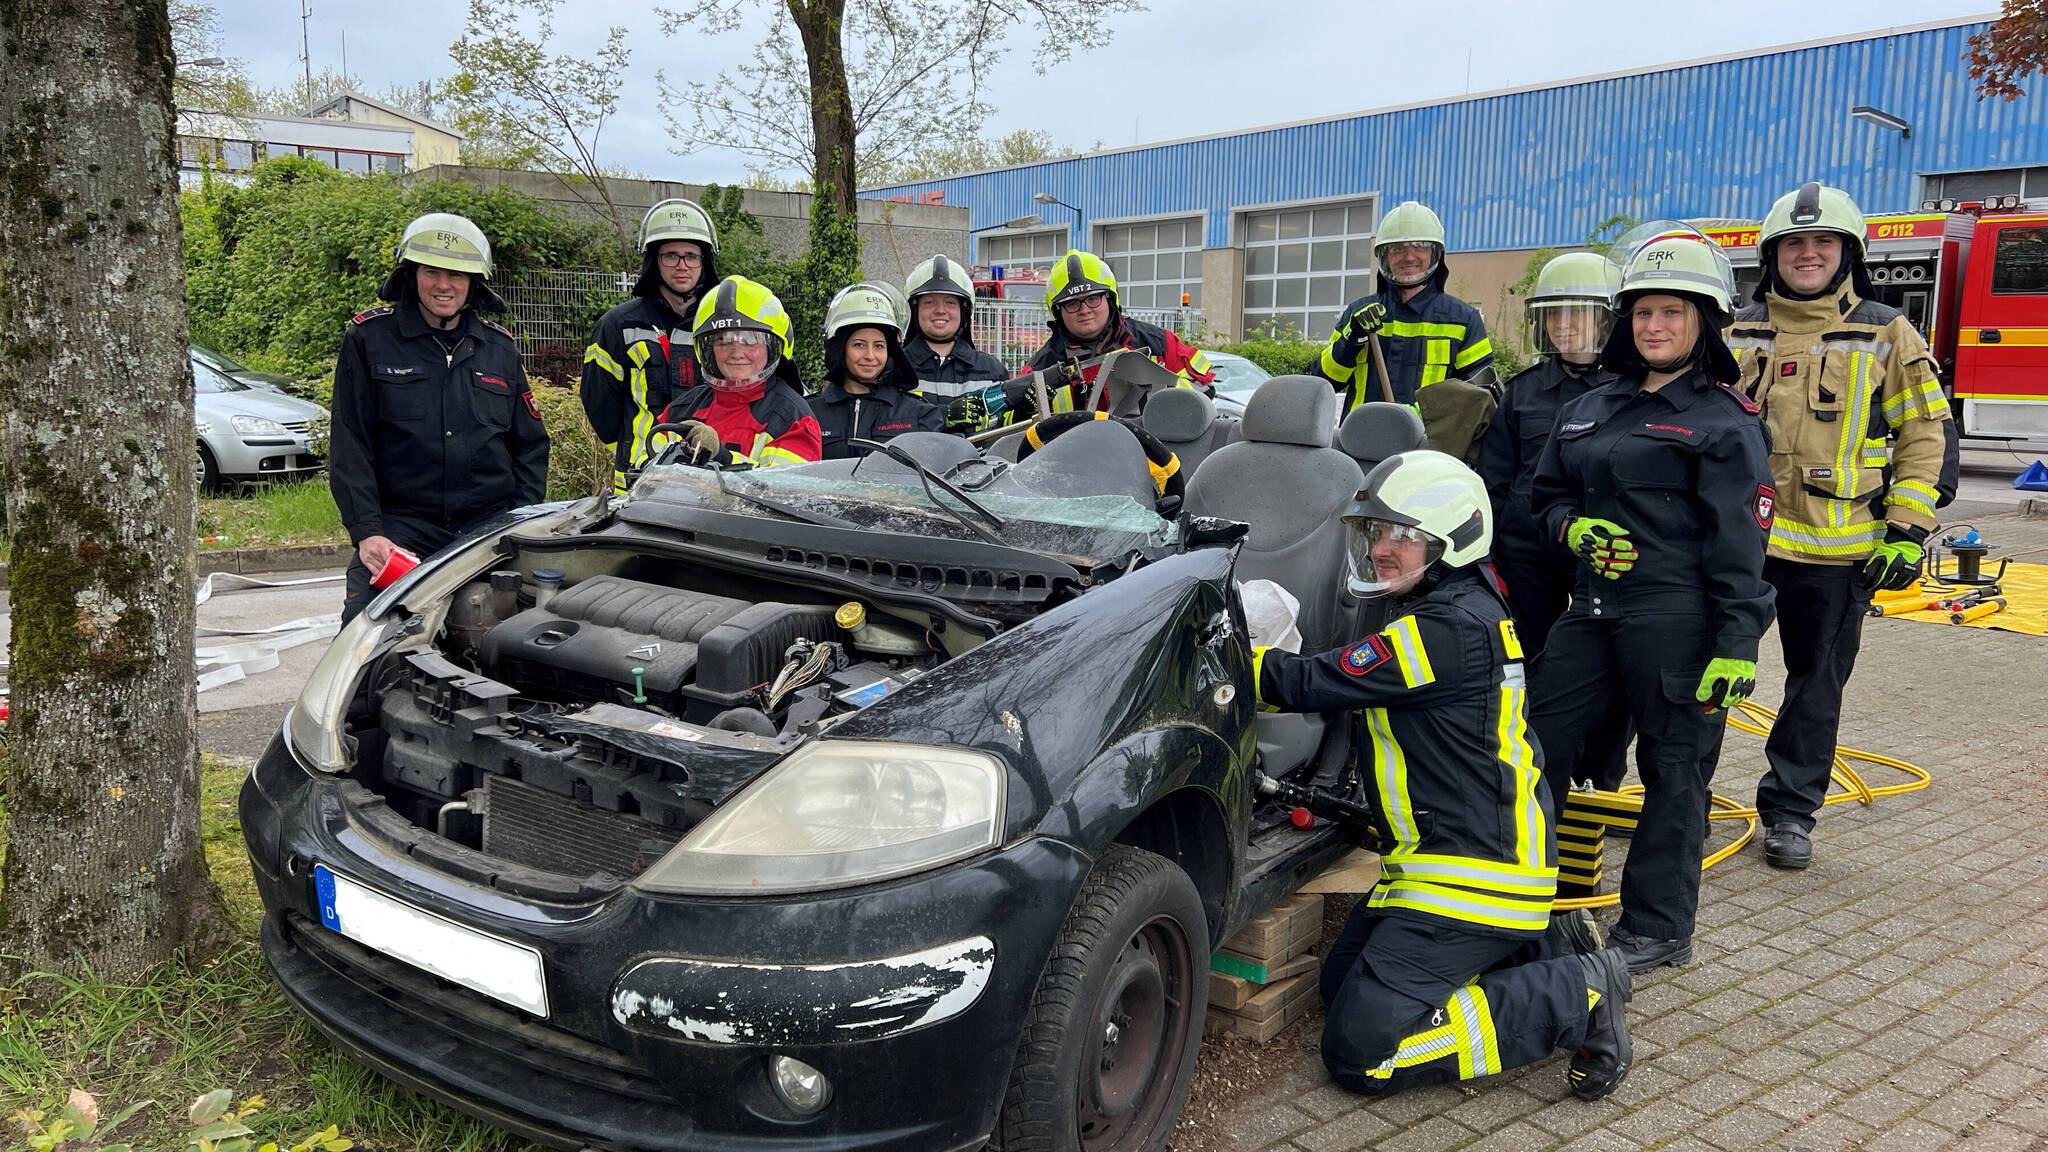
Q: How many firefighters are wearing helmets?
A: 11